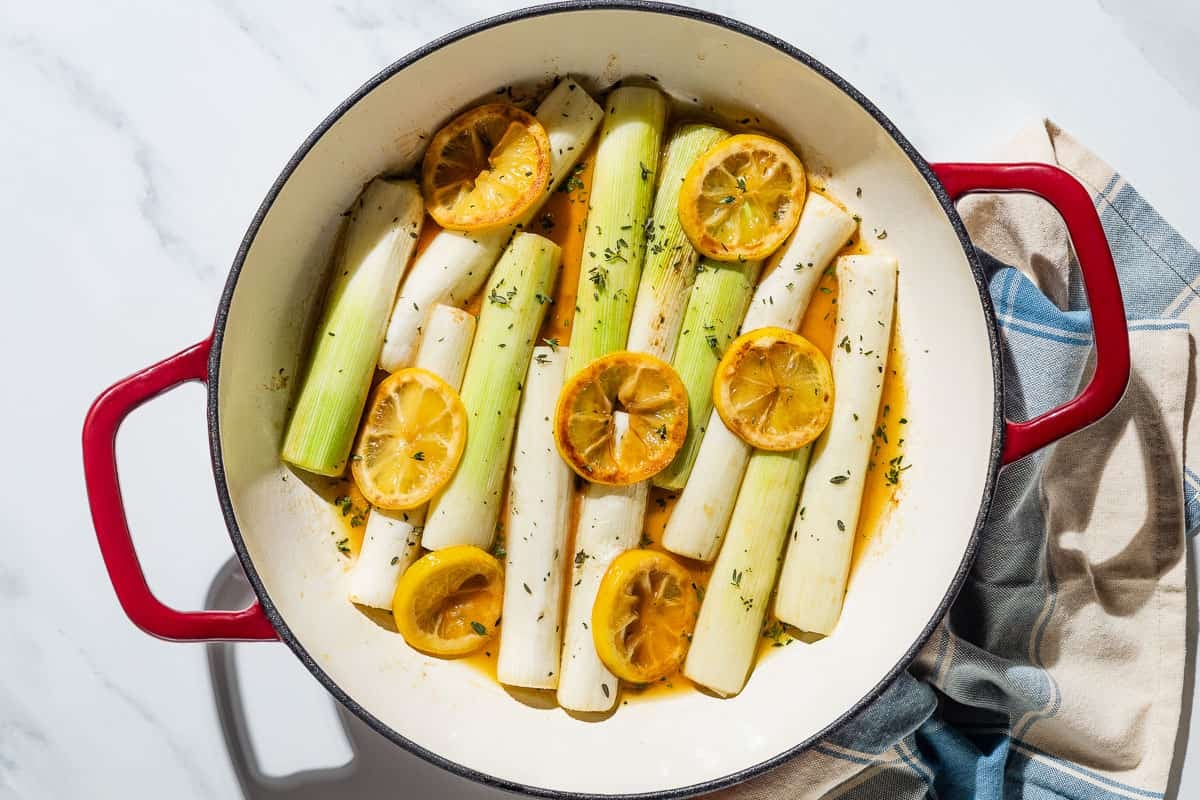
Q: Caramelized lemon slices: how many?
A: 7